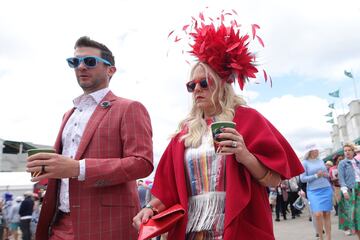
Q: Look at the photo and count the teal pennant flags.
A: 5